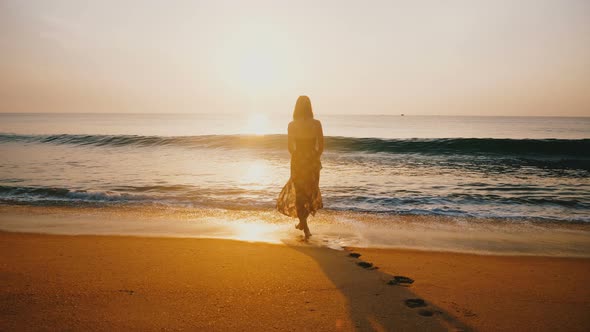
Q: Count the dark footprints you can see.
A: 5